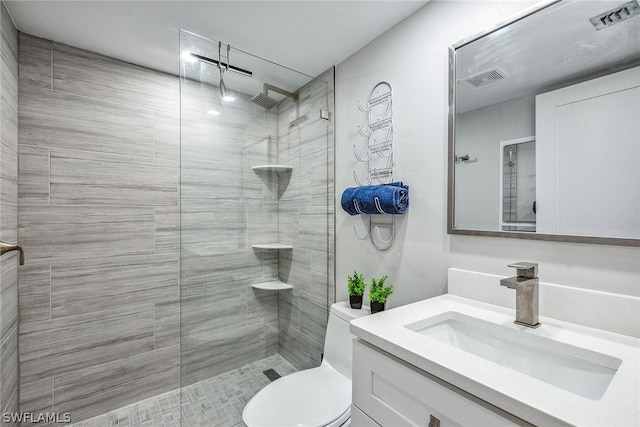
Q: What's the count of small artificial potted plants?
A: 2